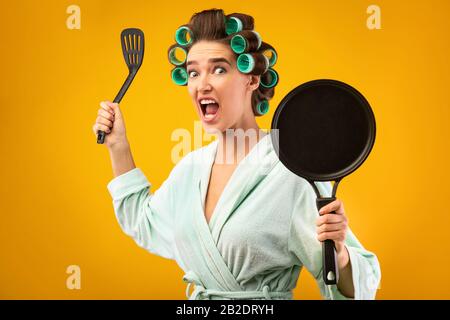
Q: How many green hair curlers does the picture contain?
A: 9